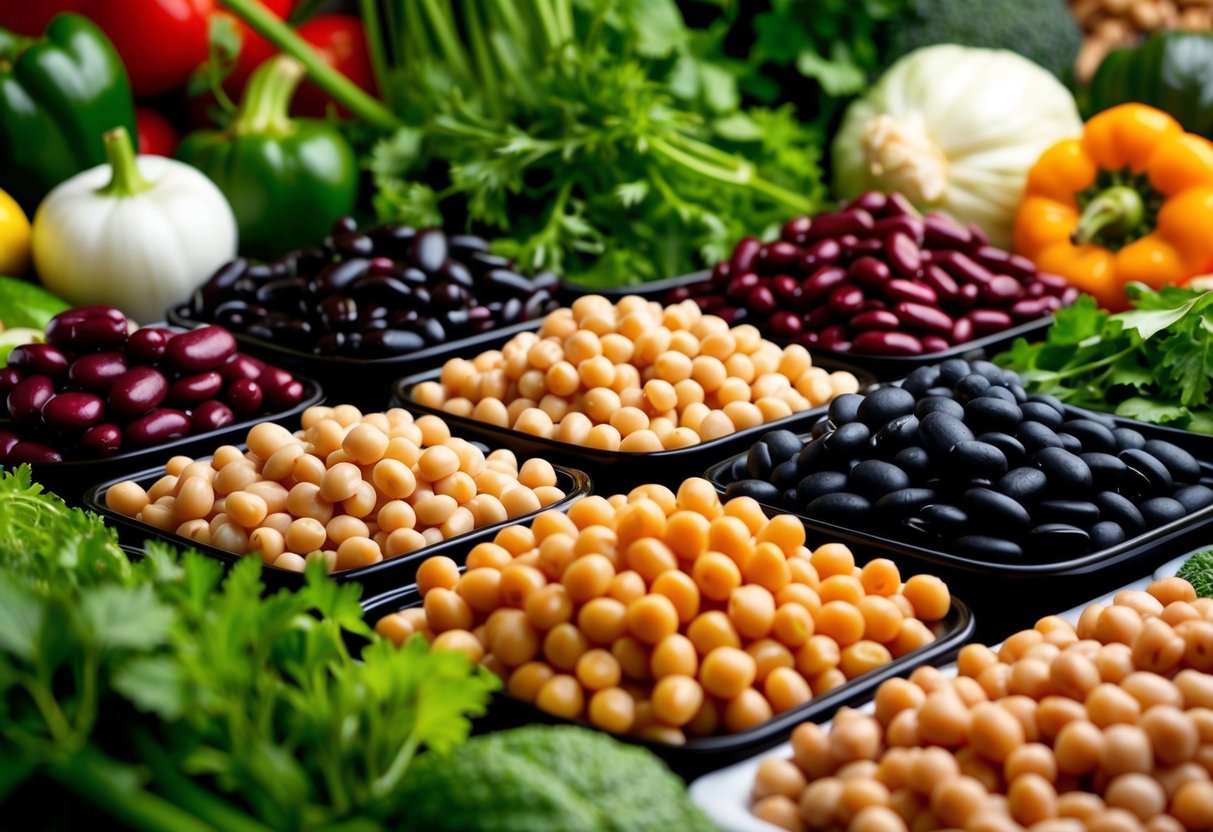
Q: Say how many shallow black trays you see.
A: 7